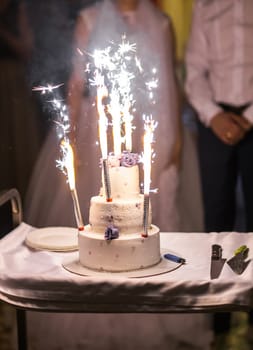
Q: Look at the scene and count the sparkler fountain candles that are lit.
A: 5